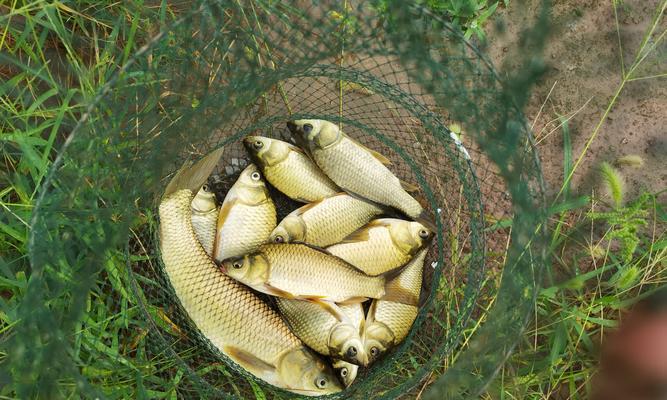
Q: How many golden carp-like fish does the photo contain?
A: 11